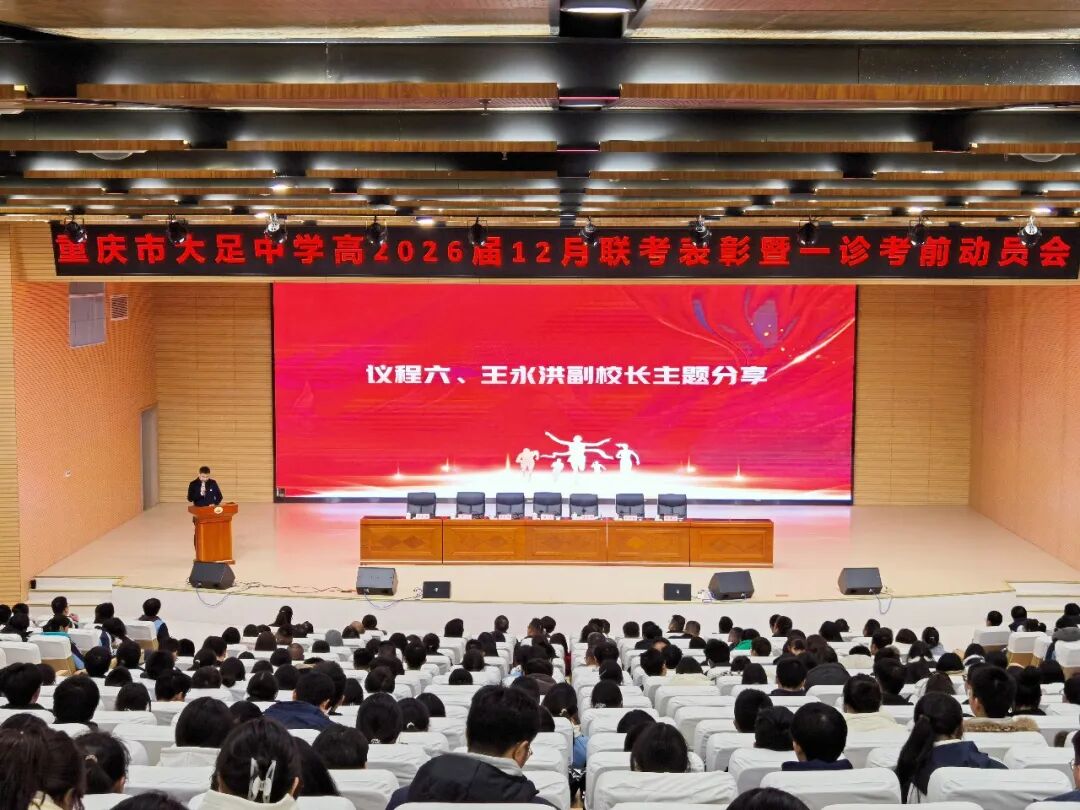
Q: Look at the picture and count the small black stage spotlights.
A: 10